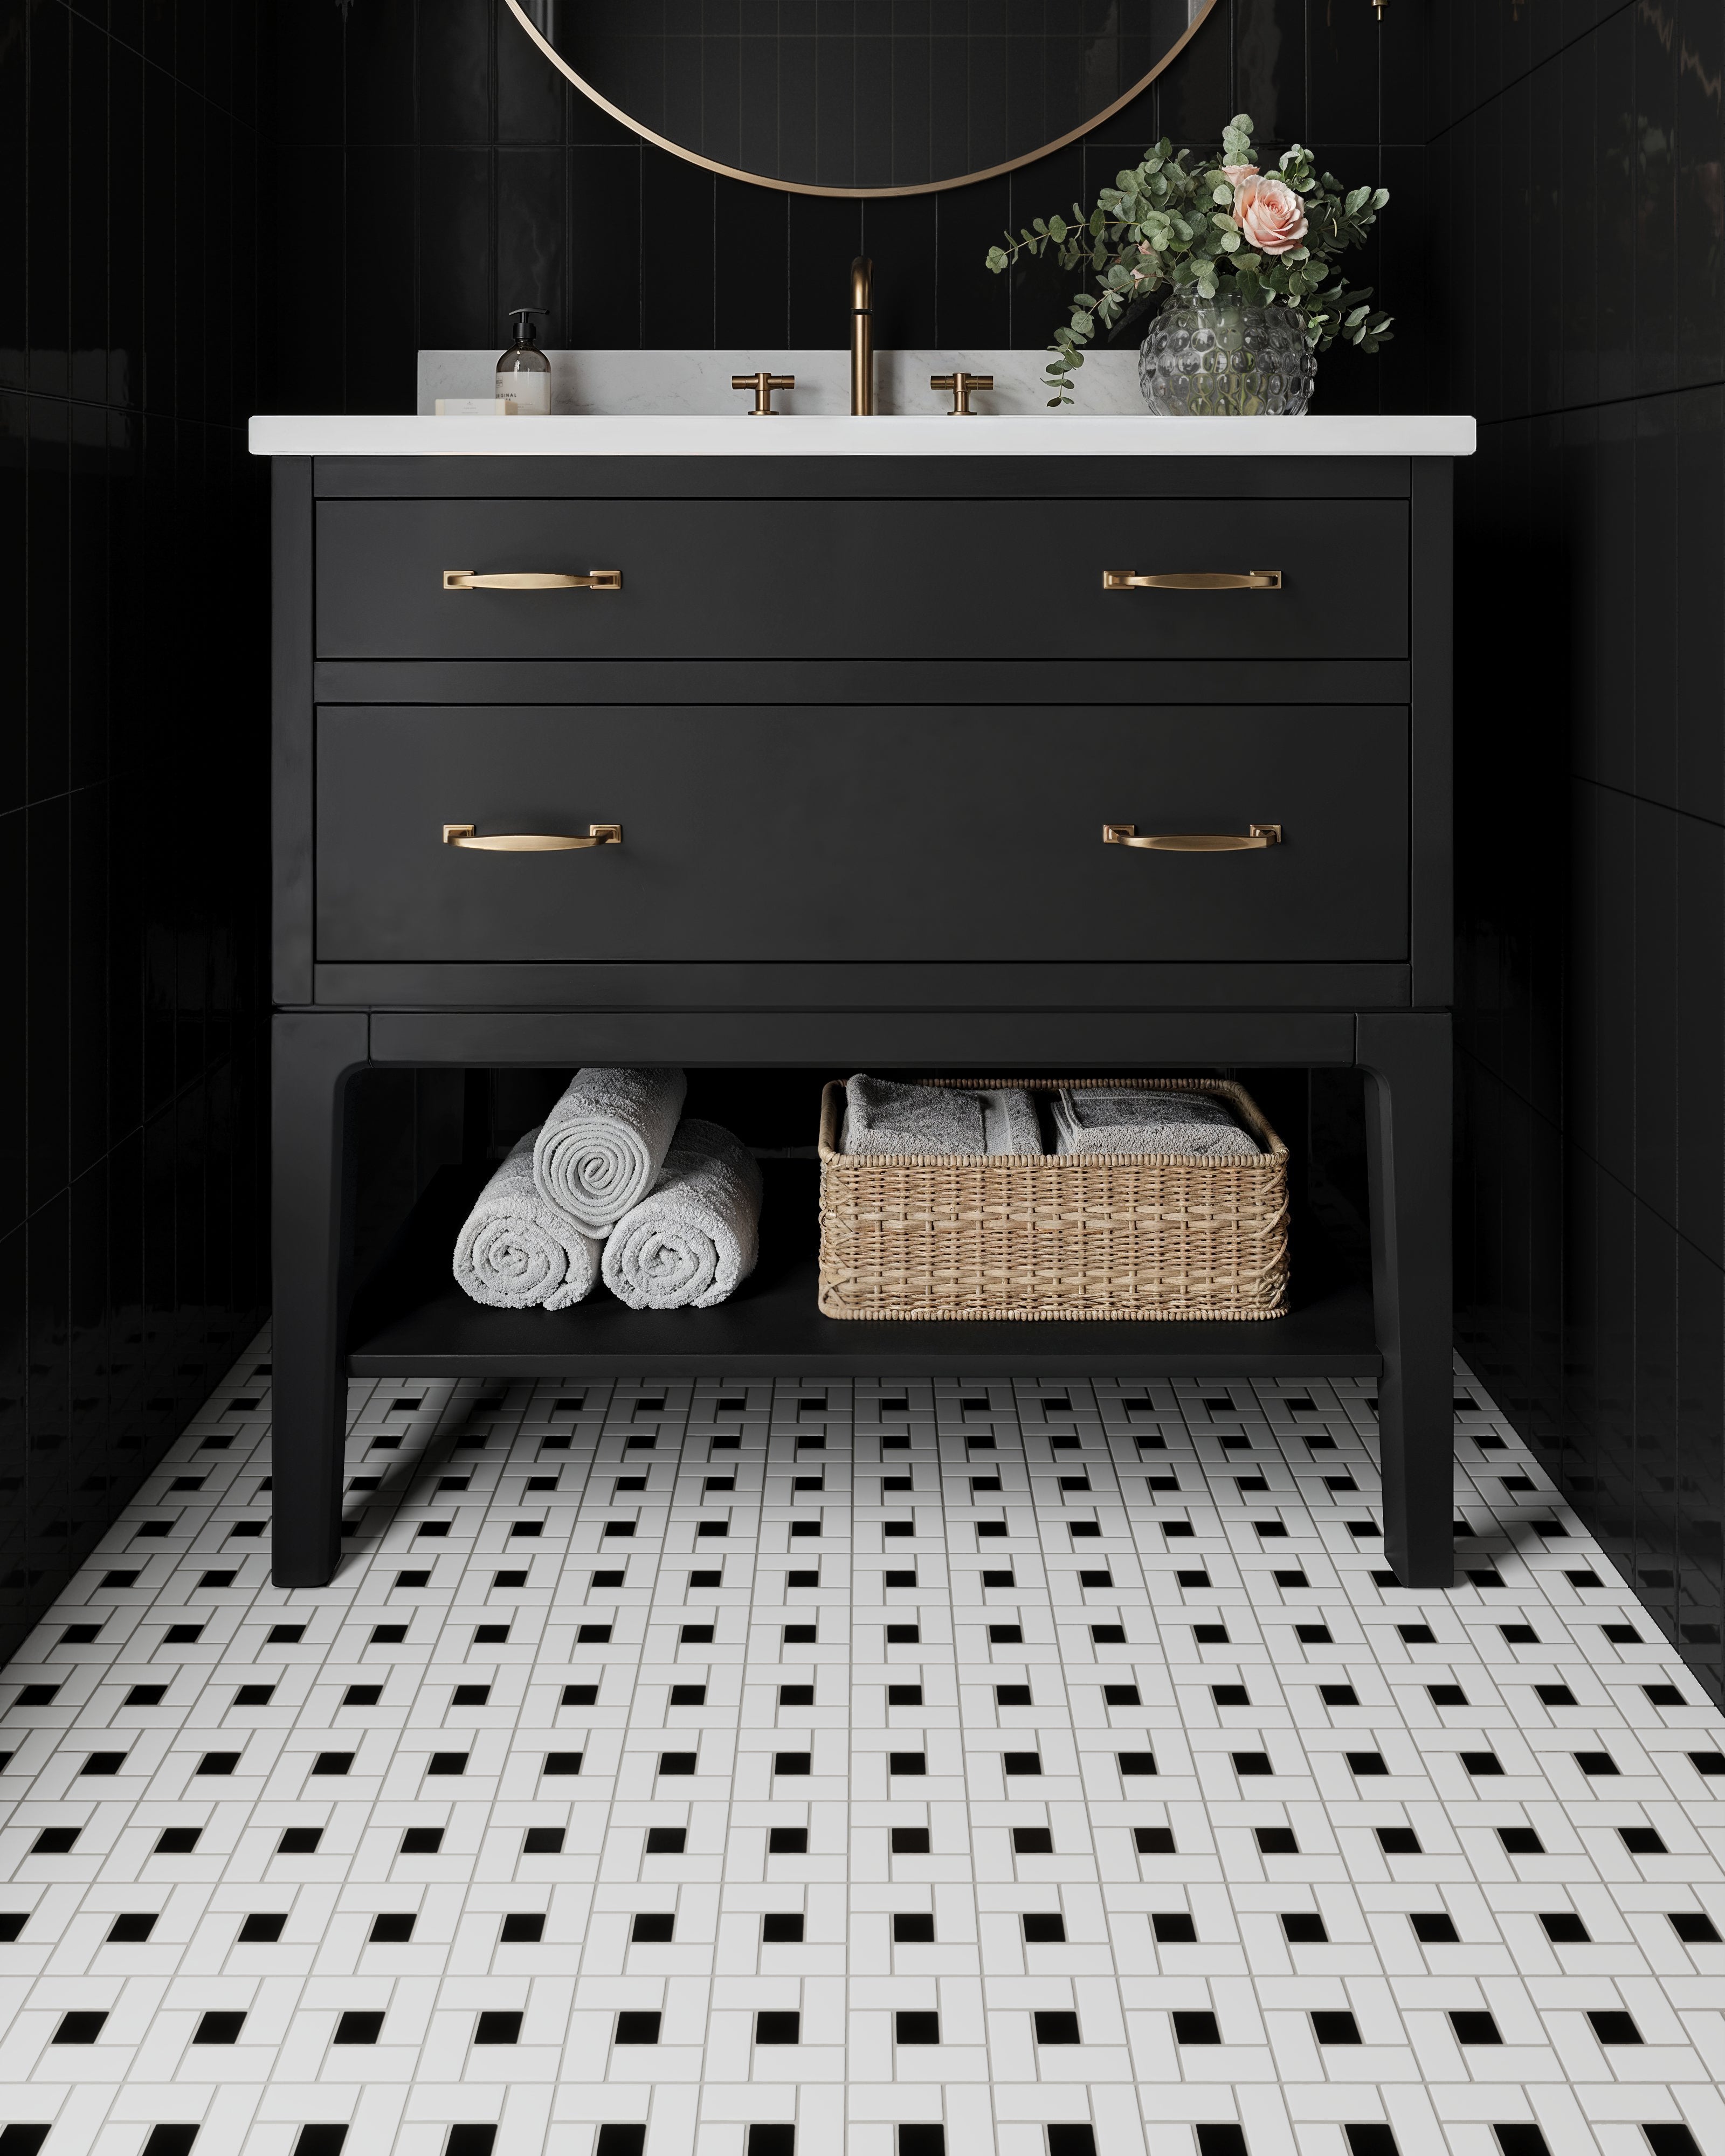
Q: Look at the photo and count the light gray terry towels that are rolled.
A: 3